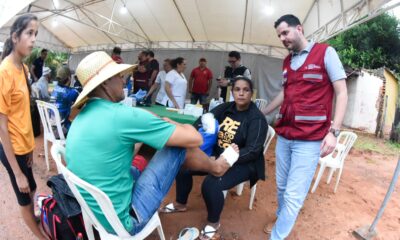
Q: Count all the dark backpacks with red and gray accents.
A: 1